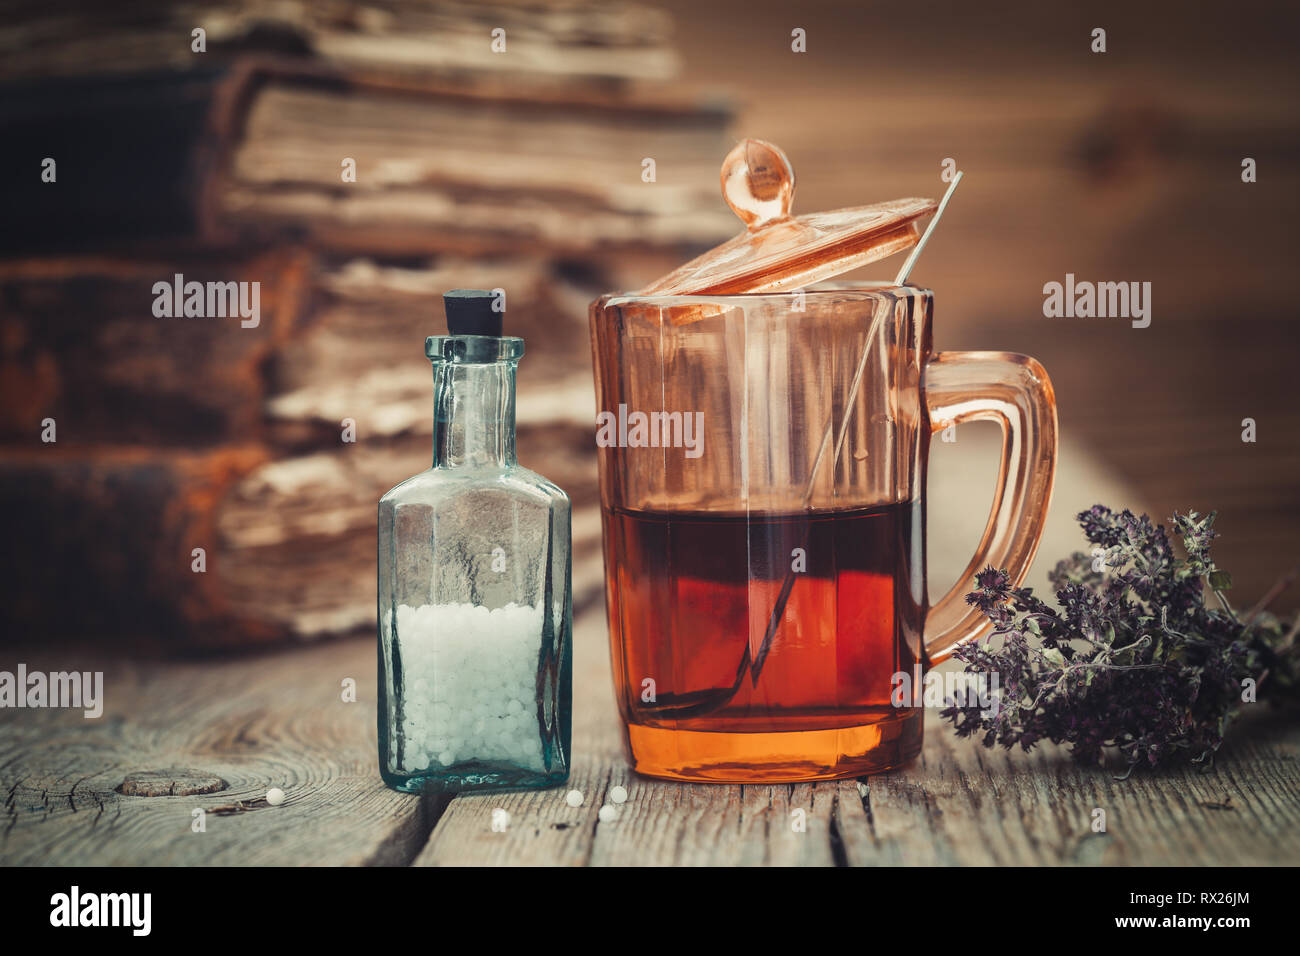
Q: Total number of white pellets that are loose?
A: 5